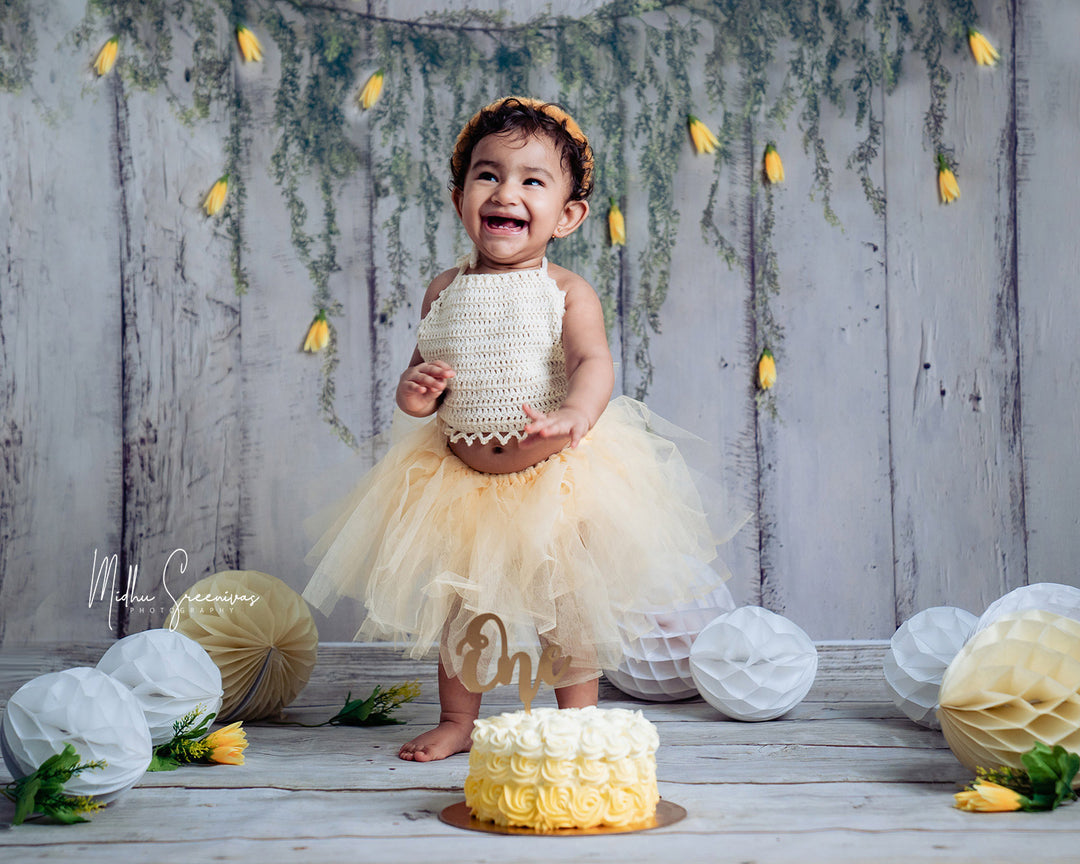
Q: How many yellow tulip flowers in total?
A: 13